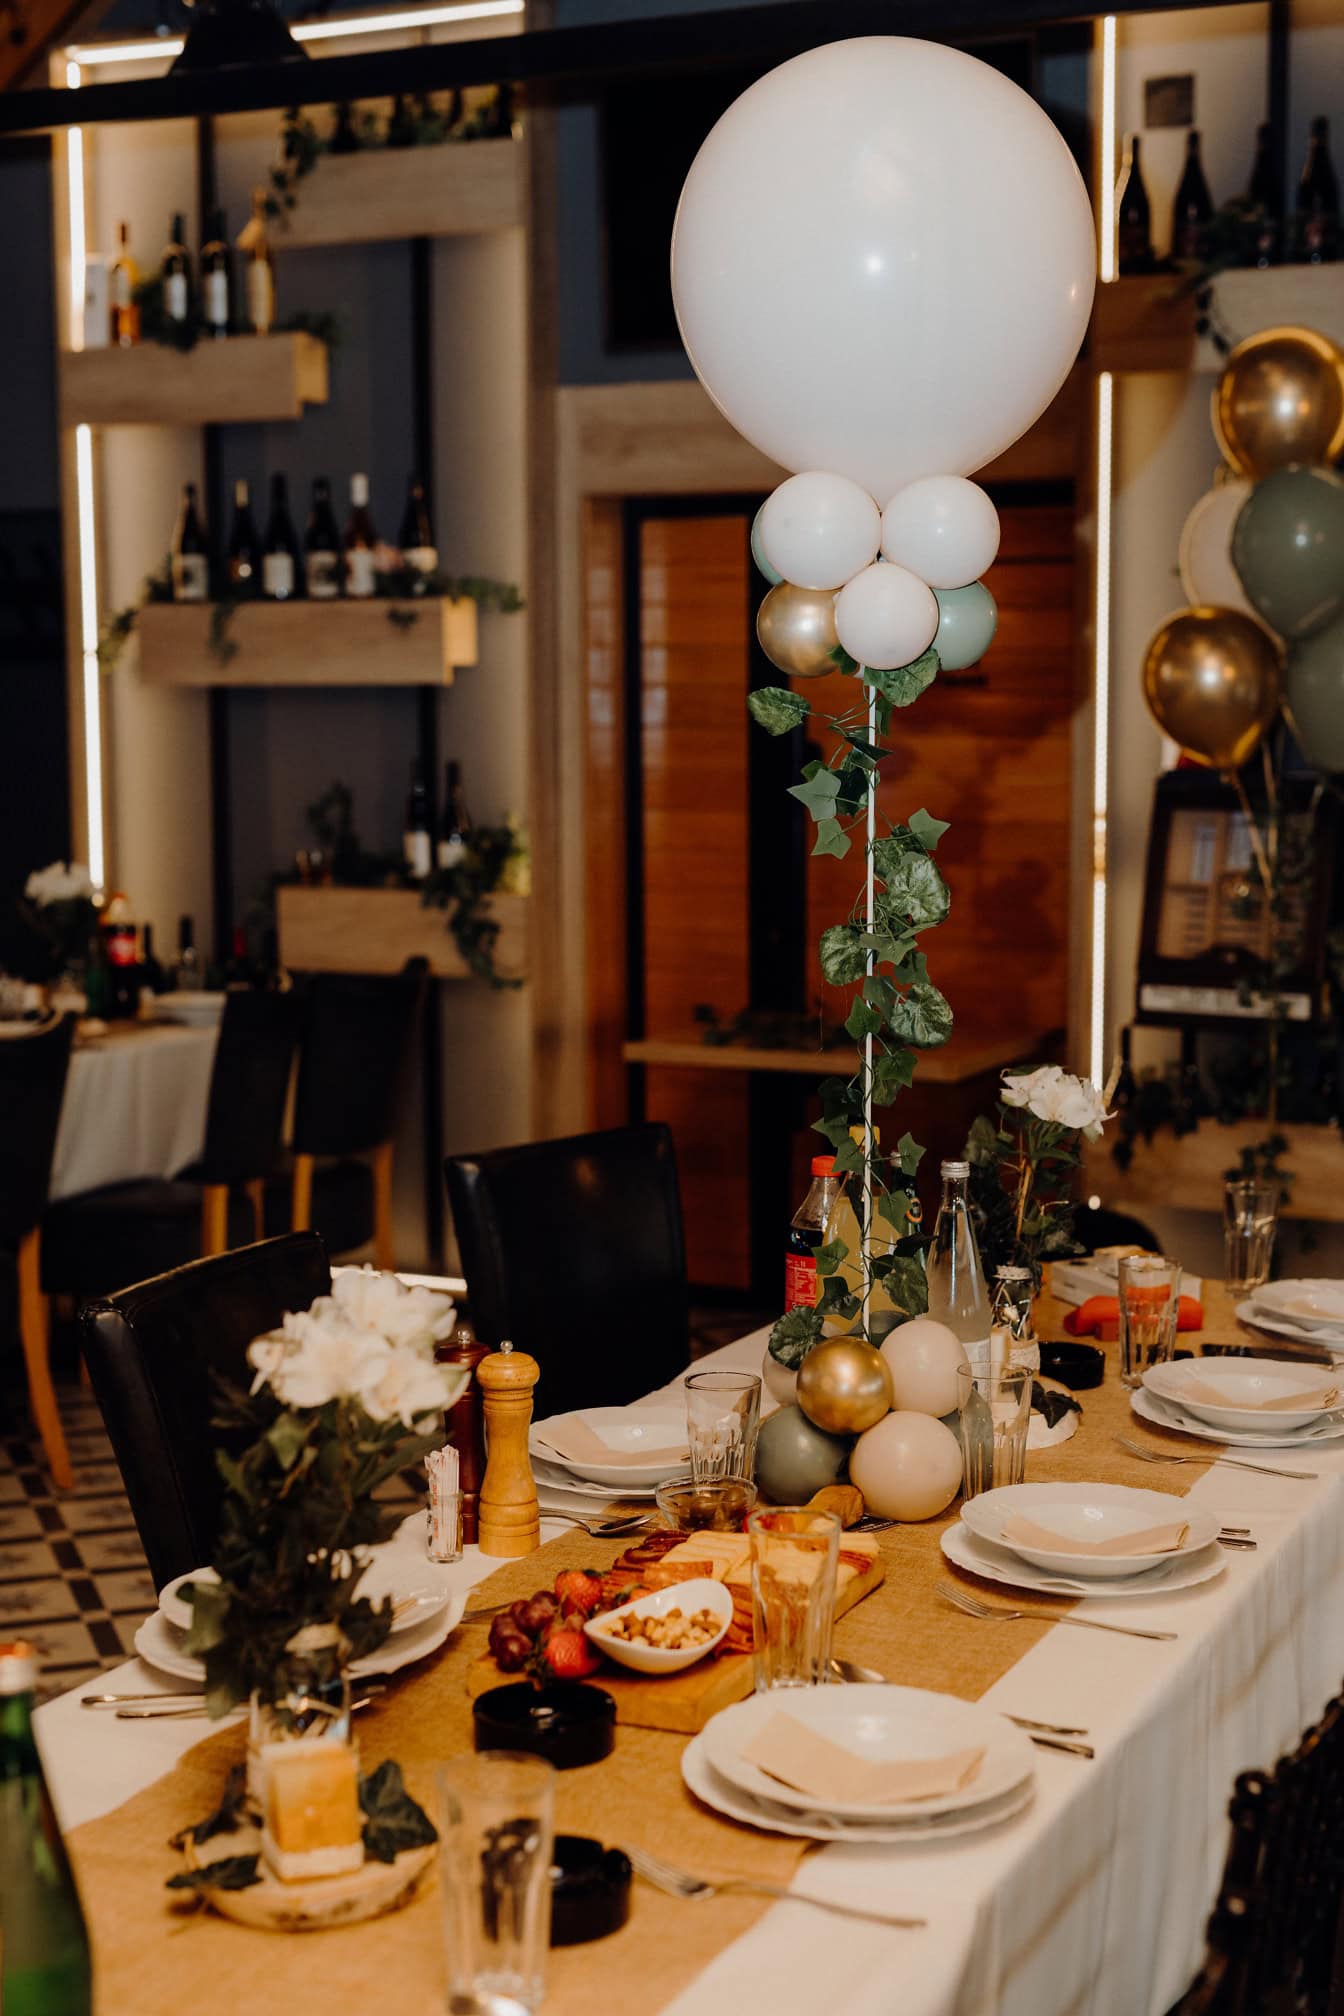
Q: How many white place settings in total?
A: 6